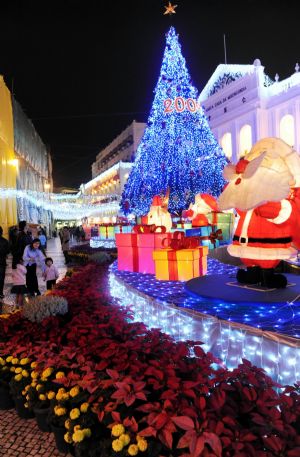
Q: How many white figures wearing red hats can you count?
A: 2